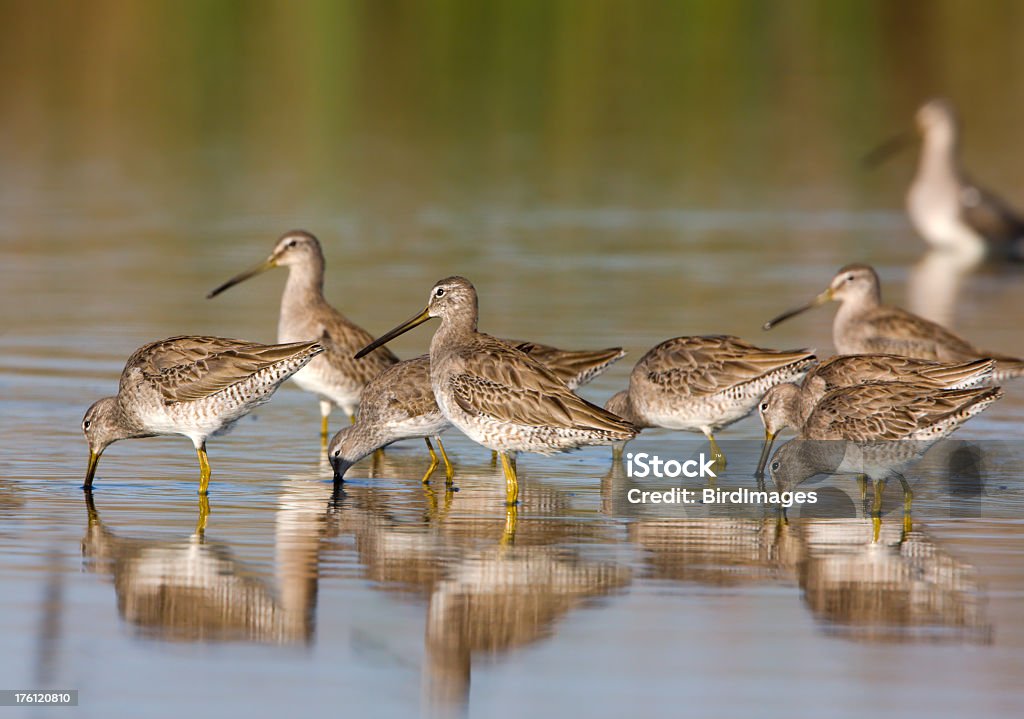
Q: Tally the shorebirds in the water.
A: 9